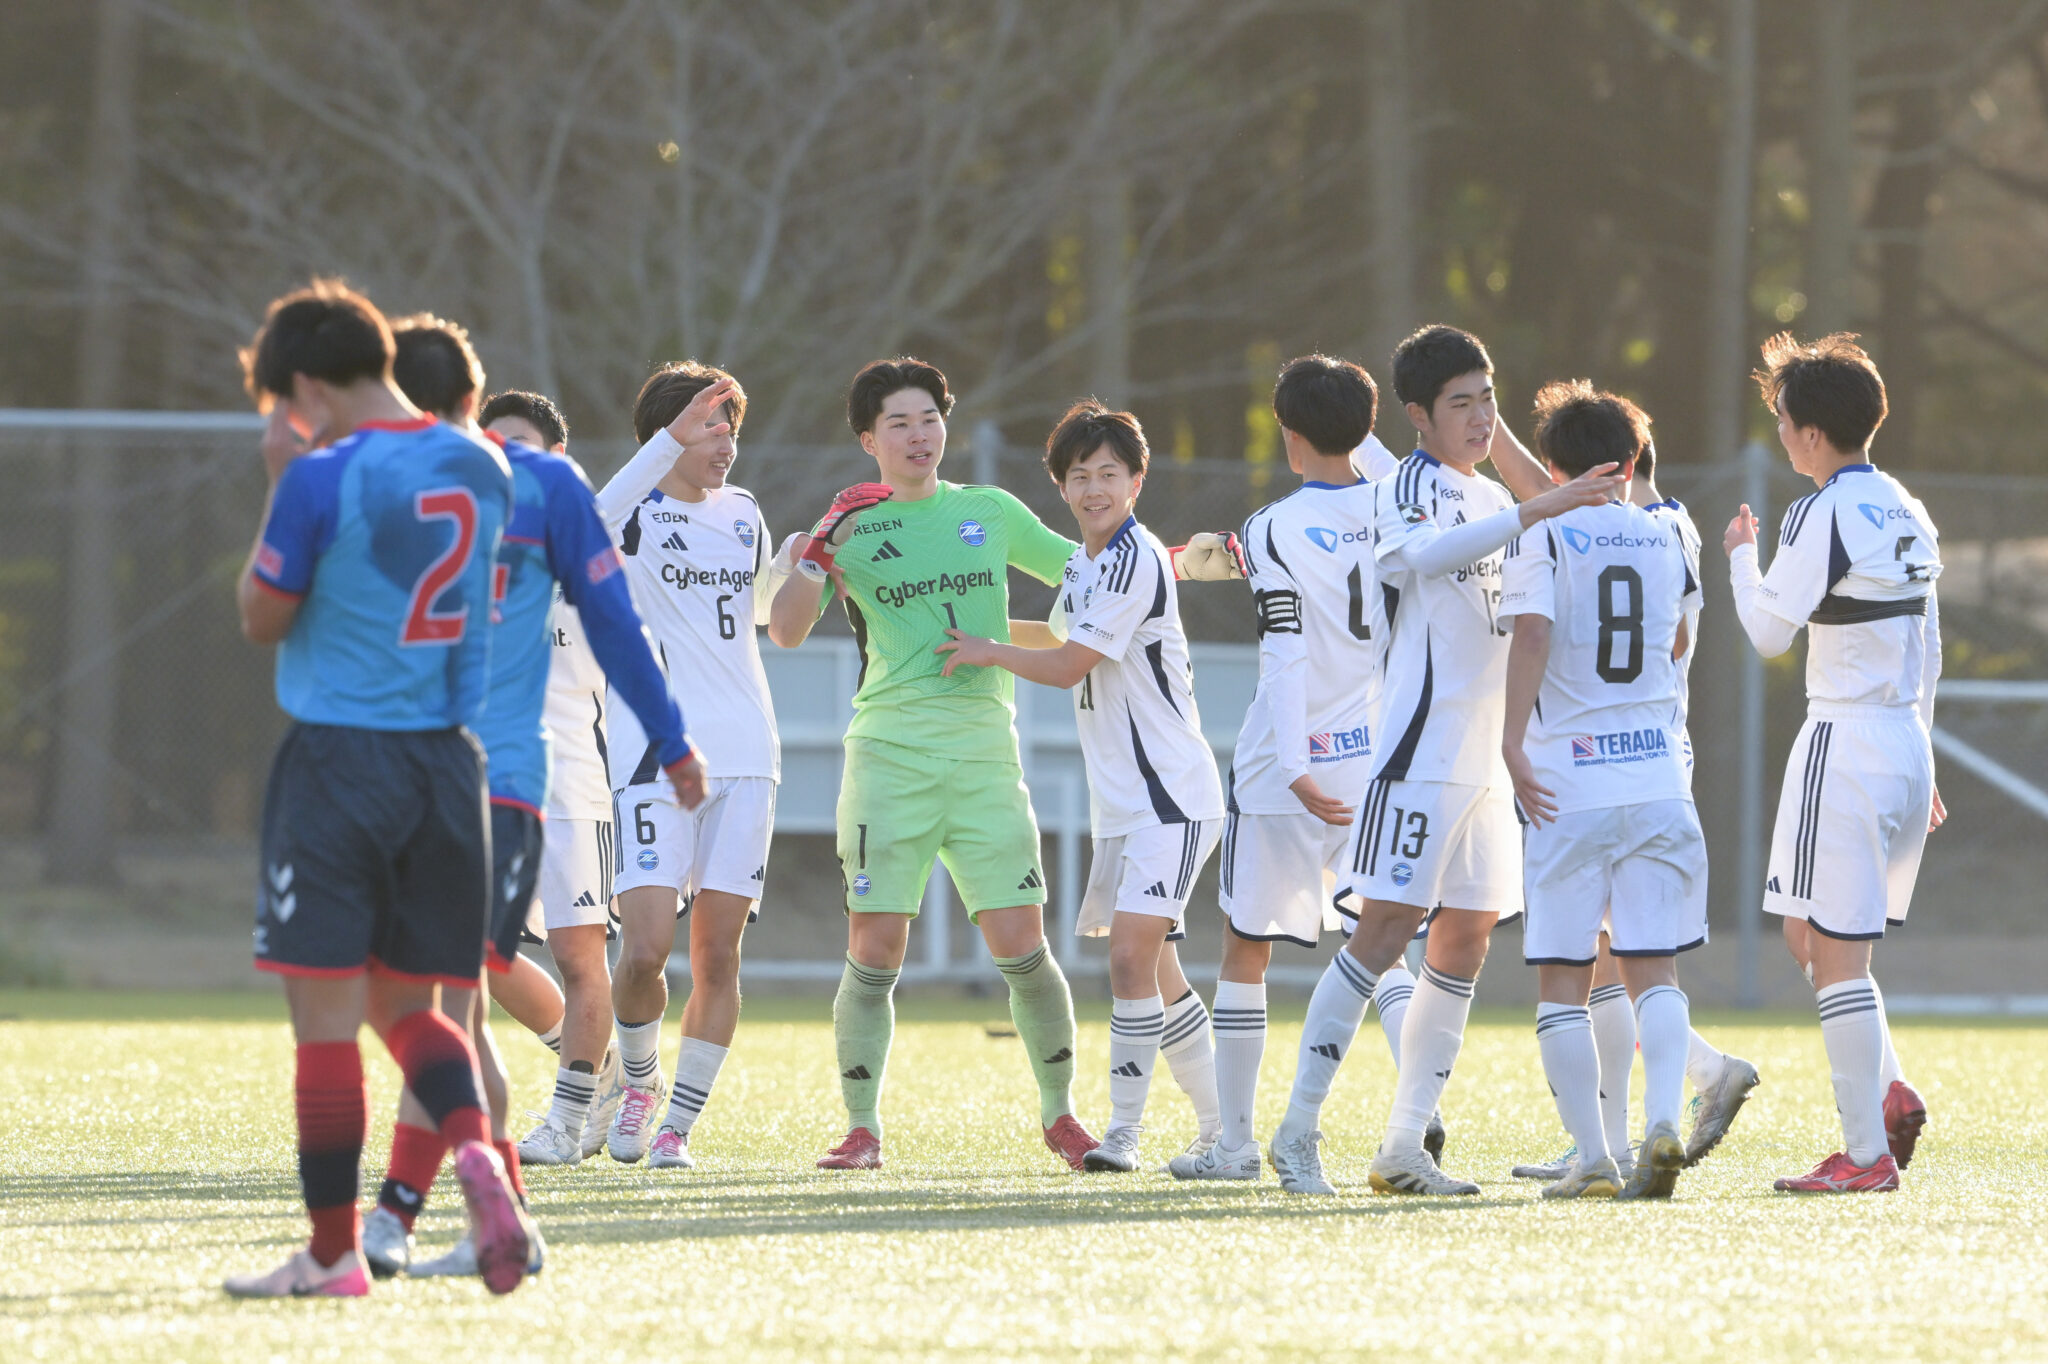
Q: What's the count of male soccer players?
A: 11